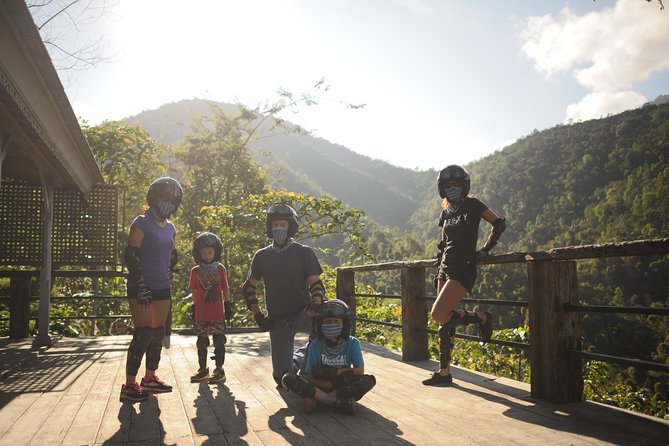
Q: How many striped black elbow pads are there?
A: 2